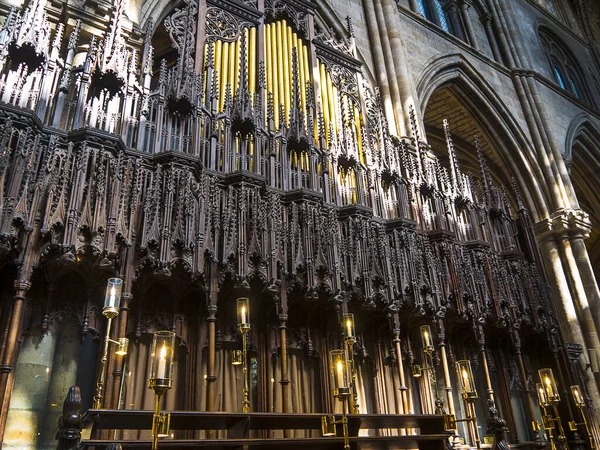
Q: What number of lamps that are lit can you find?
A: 10